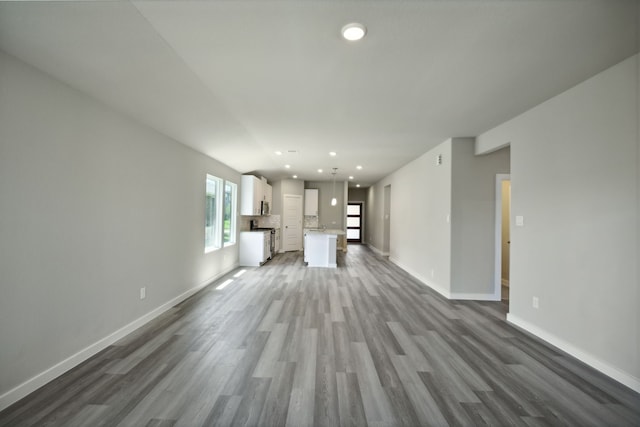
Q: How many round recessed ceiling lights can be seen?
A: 9